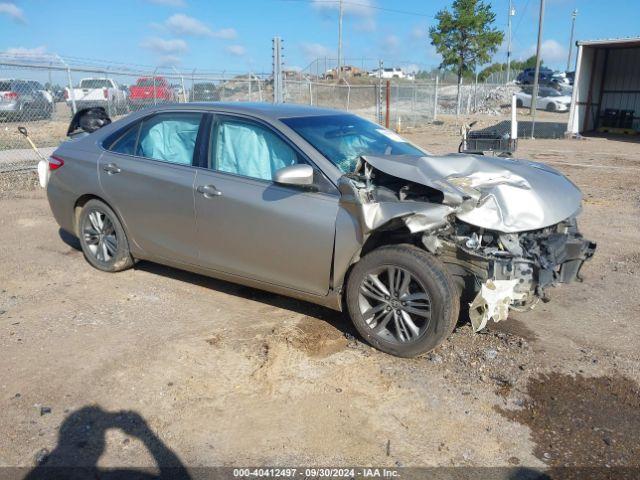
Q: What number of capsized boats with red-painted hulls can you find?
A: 0